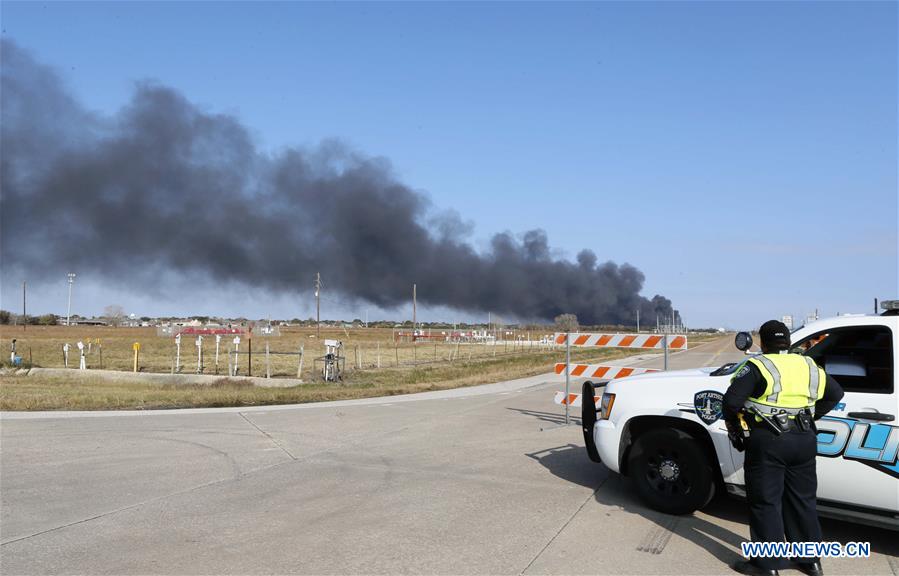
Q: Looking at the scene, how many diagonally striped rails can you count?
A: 3